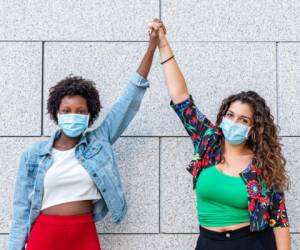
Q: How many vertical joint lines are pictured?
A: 4